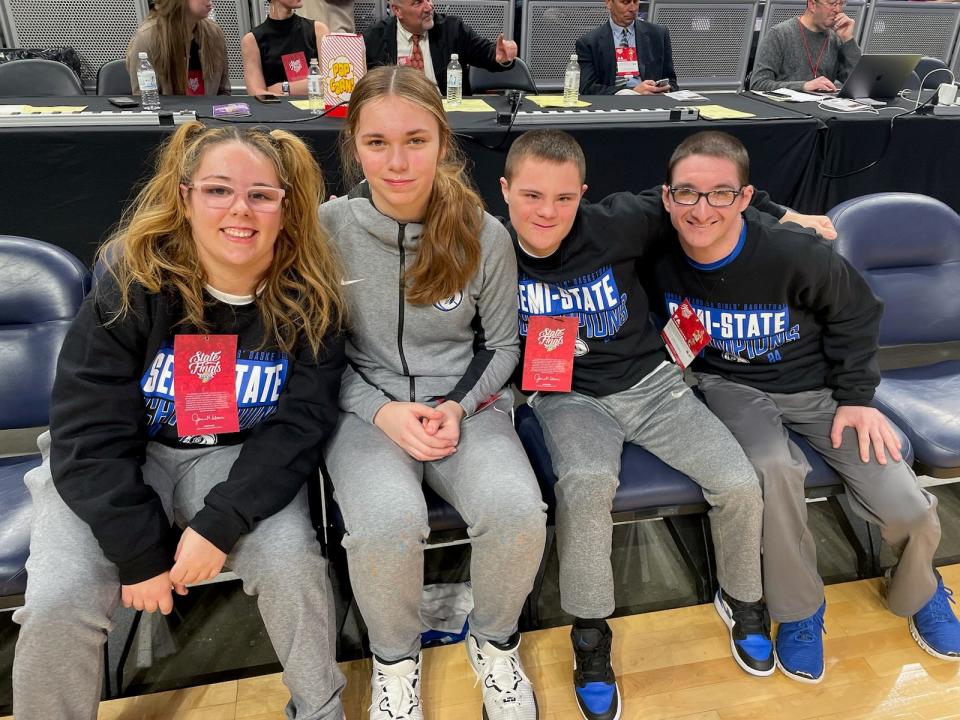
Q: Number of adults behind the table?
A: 5